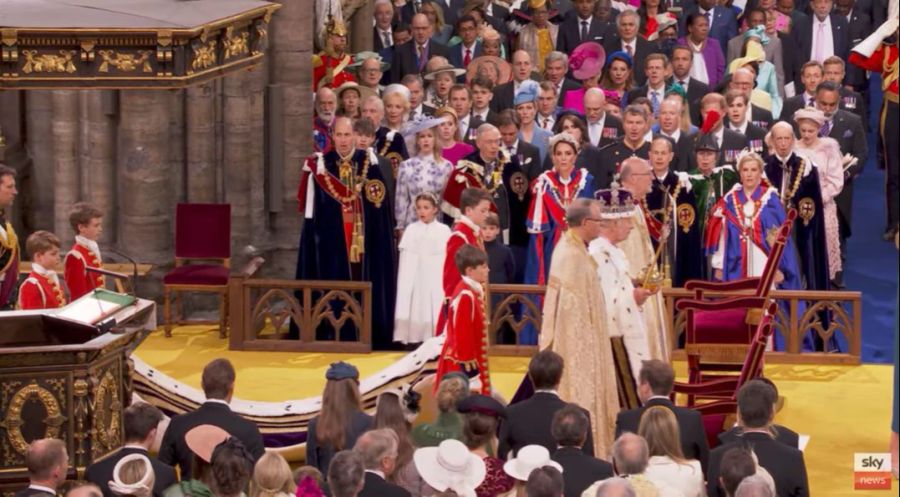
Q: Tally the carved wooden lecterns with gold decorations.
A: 1